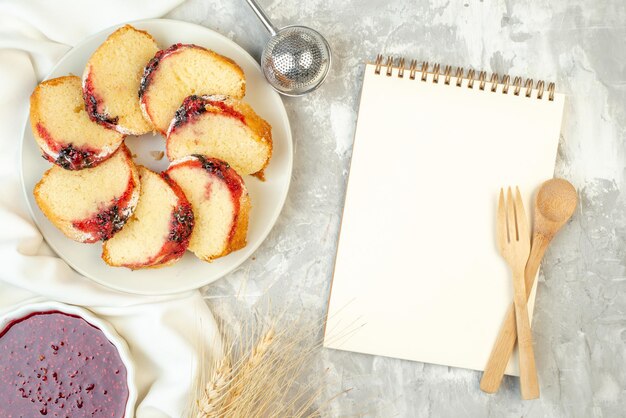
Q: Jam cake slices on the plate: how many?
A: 7